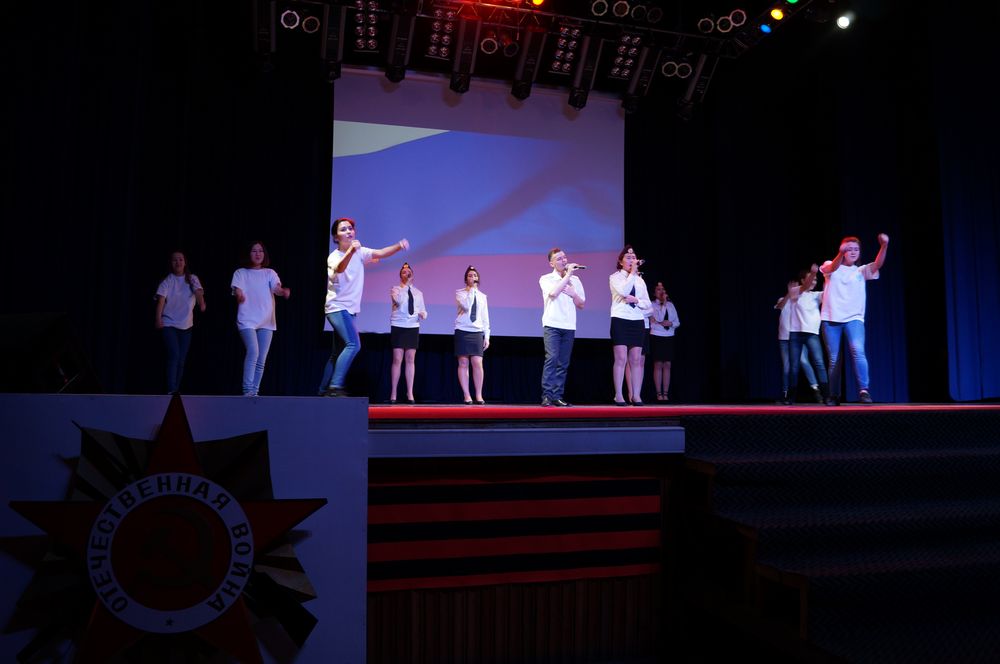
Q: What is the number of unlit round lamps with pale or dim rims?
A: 13